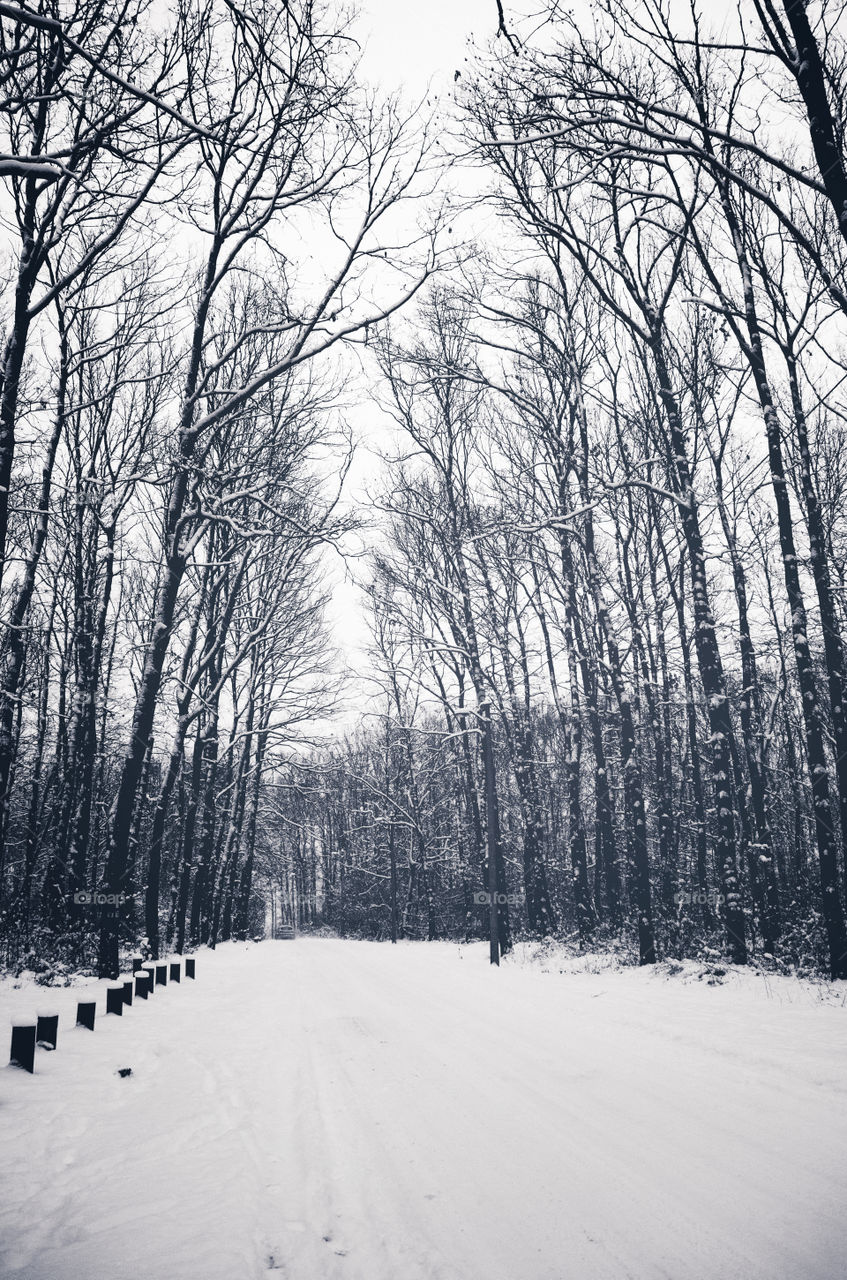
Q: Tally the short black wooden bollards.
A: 11